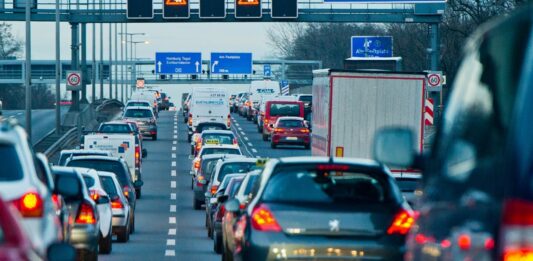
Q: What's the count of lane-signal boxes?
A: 5